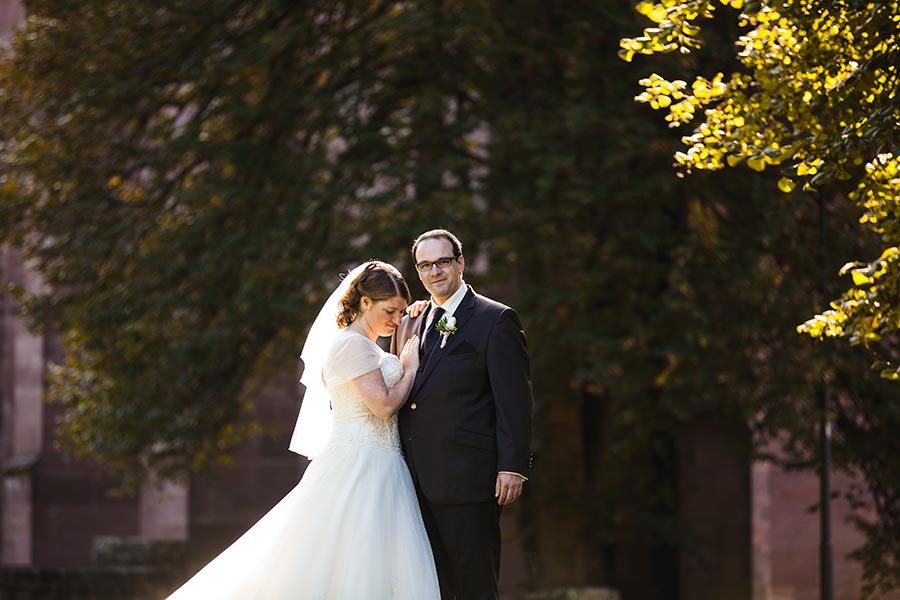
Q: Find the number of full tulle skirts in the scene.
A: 1